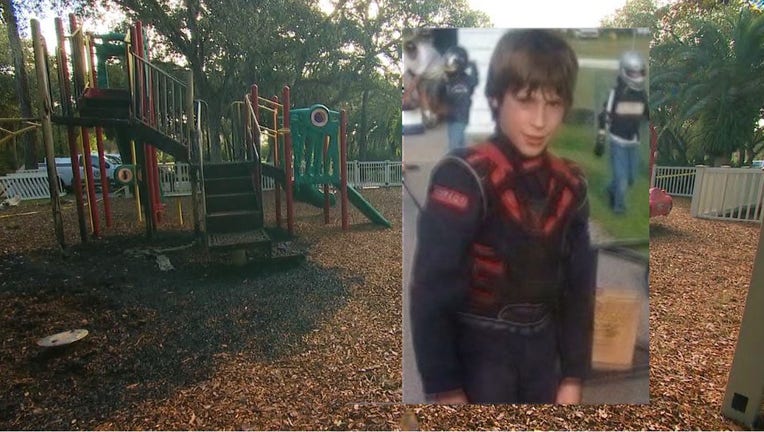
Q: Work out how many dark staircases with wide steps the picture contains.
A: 1